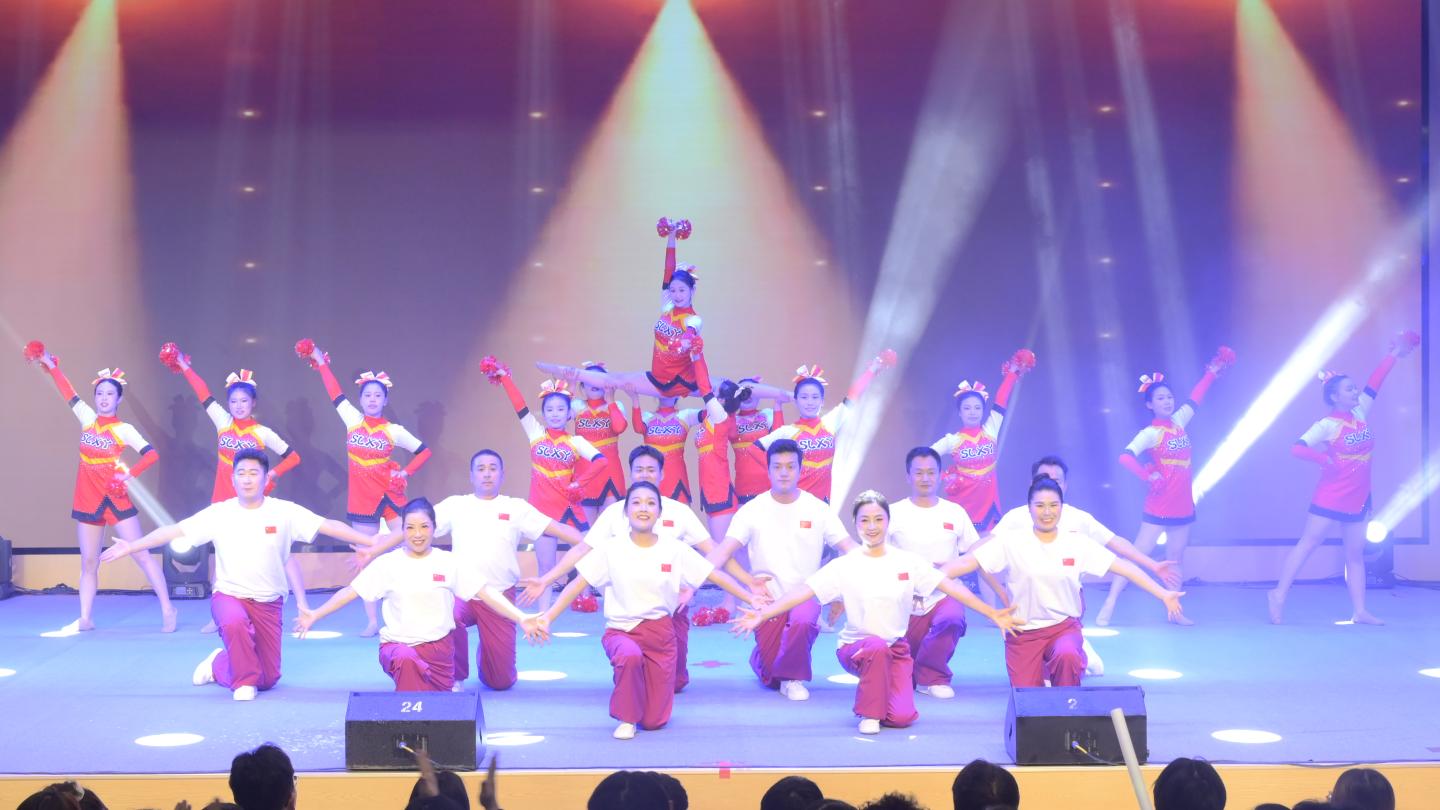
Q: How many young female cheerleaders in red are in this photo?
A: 13